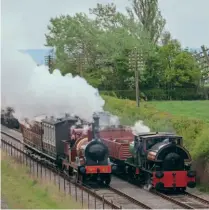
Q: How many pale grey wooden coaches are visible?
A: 1